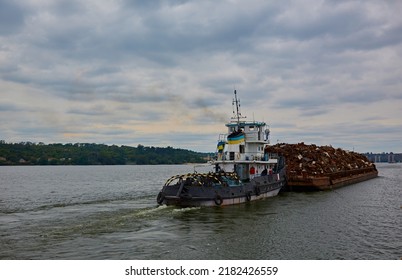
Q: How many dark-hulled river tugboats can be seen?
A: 1